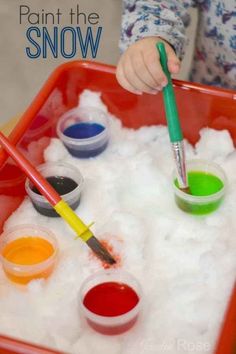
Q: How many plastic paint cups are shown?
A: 5